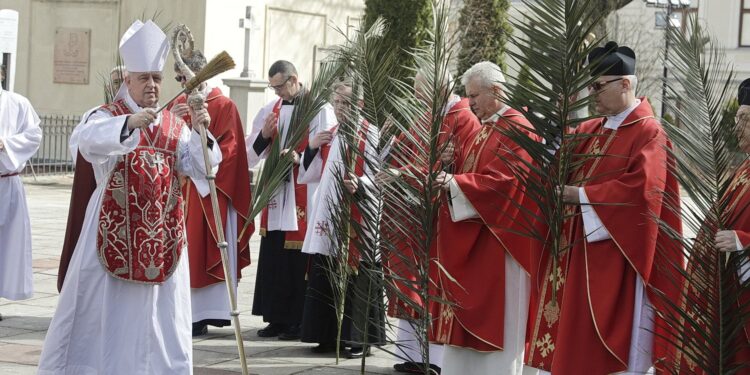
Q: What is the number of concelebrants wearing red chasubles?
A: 5